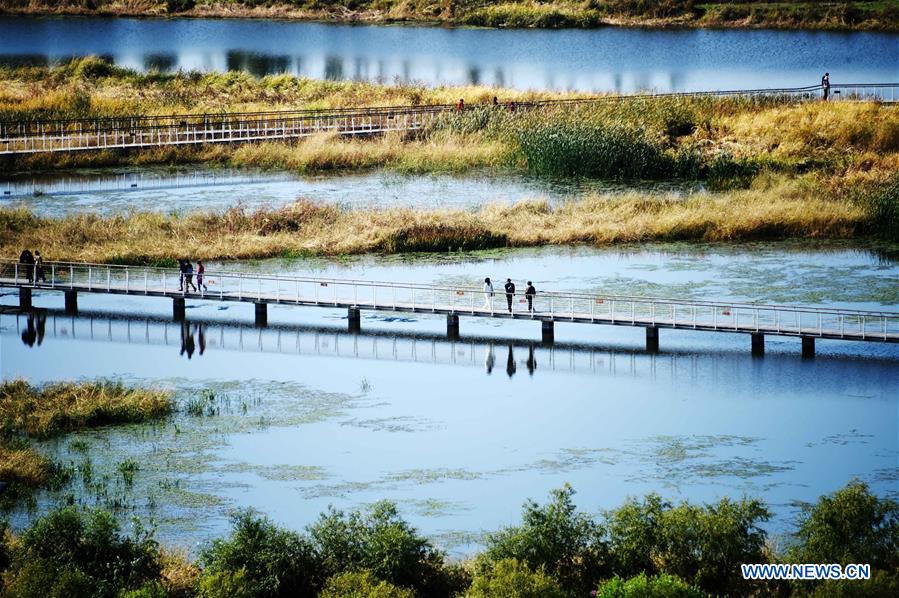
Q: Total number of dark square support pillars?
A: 10